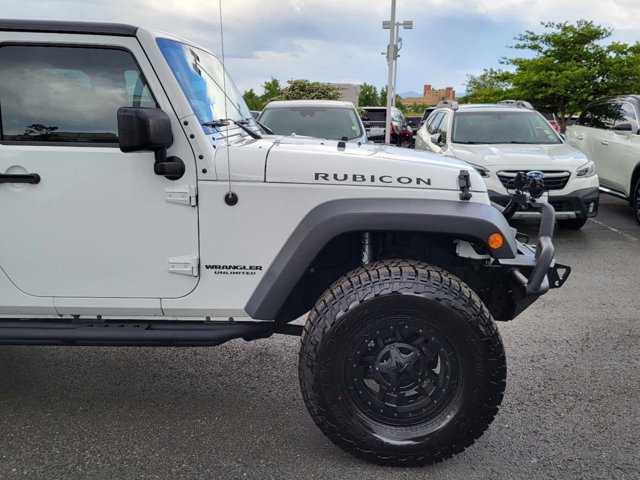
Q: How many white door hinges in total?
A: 2